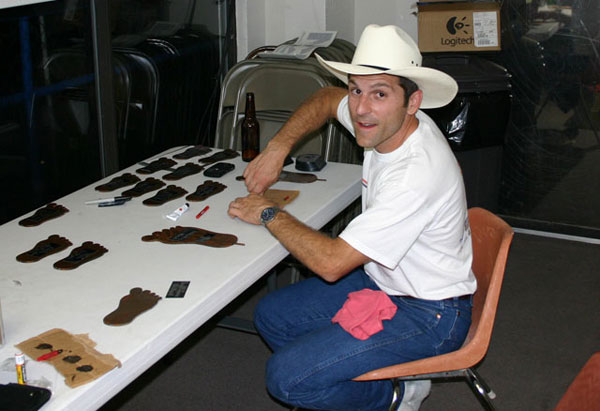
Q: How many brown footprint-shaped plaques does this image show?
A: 14